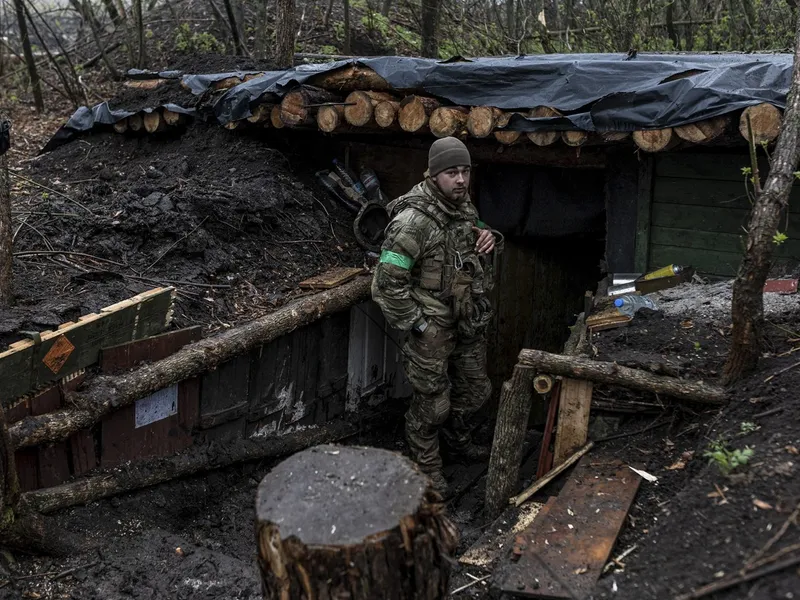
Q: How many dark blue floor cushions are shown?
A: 0